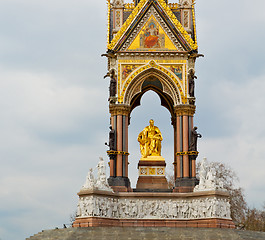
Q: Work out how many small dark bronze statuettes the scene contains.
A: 4